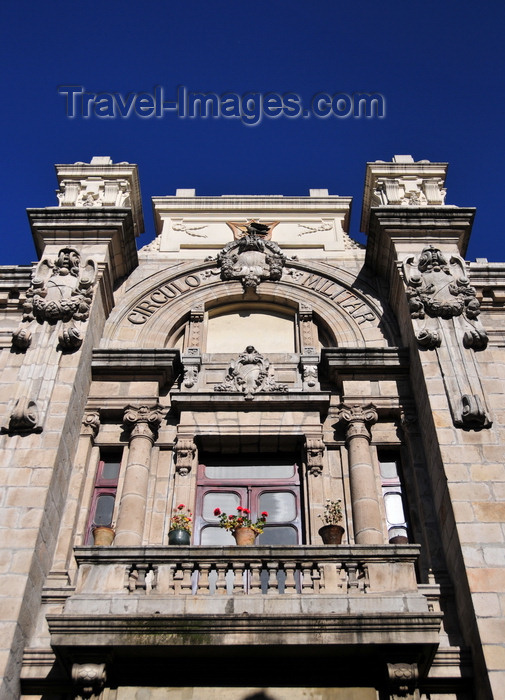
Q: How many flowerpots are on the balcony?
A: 5